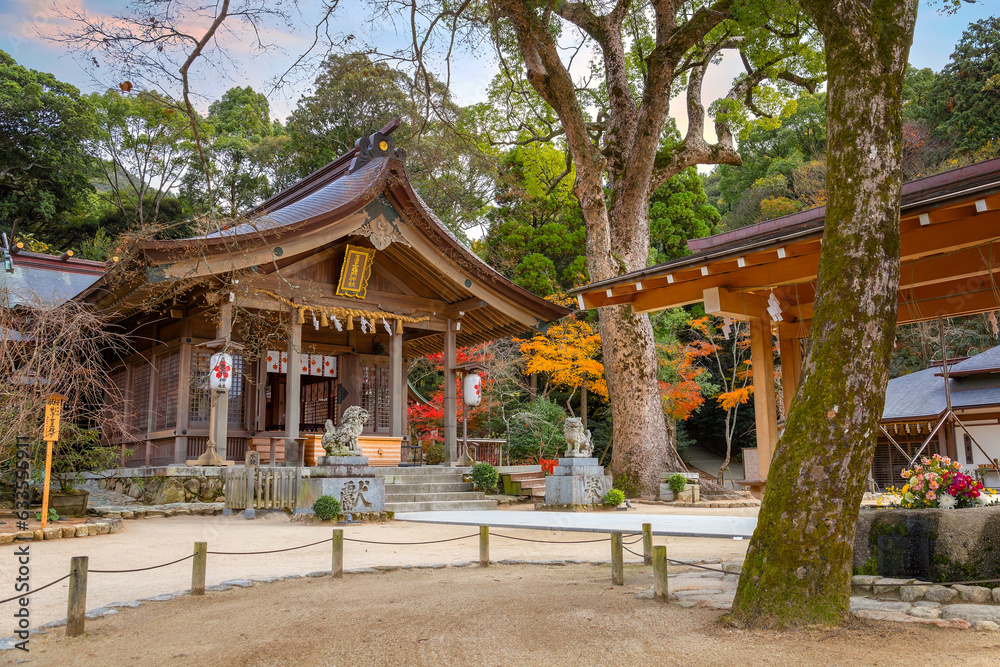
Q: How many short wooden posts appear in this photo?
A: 7